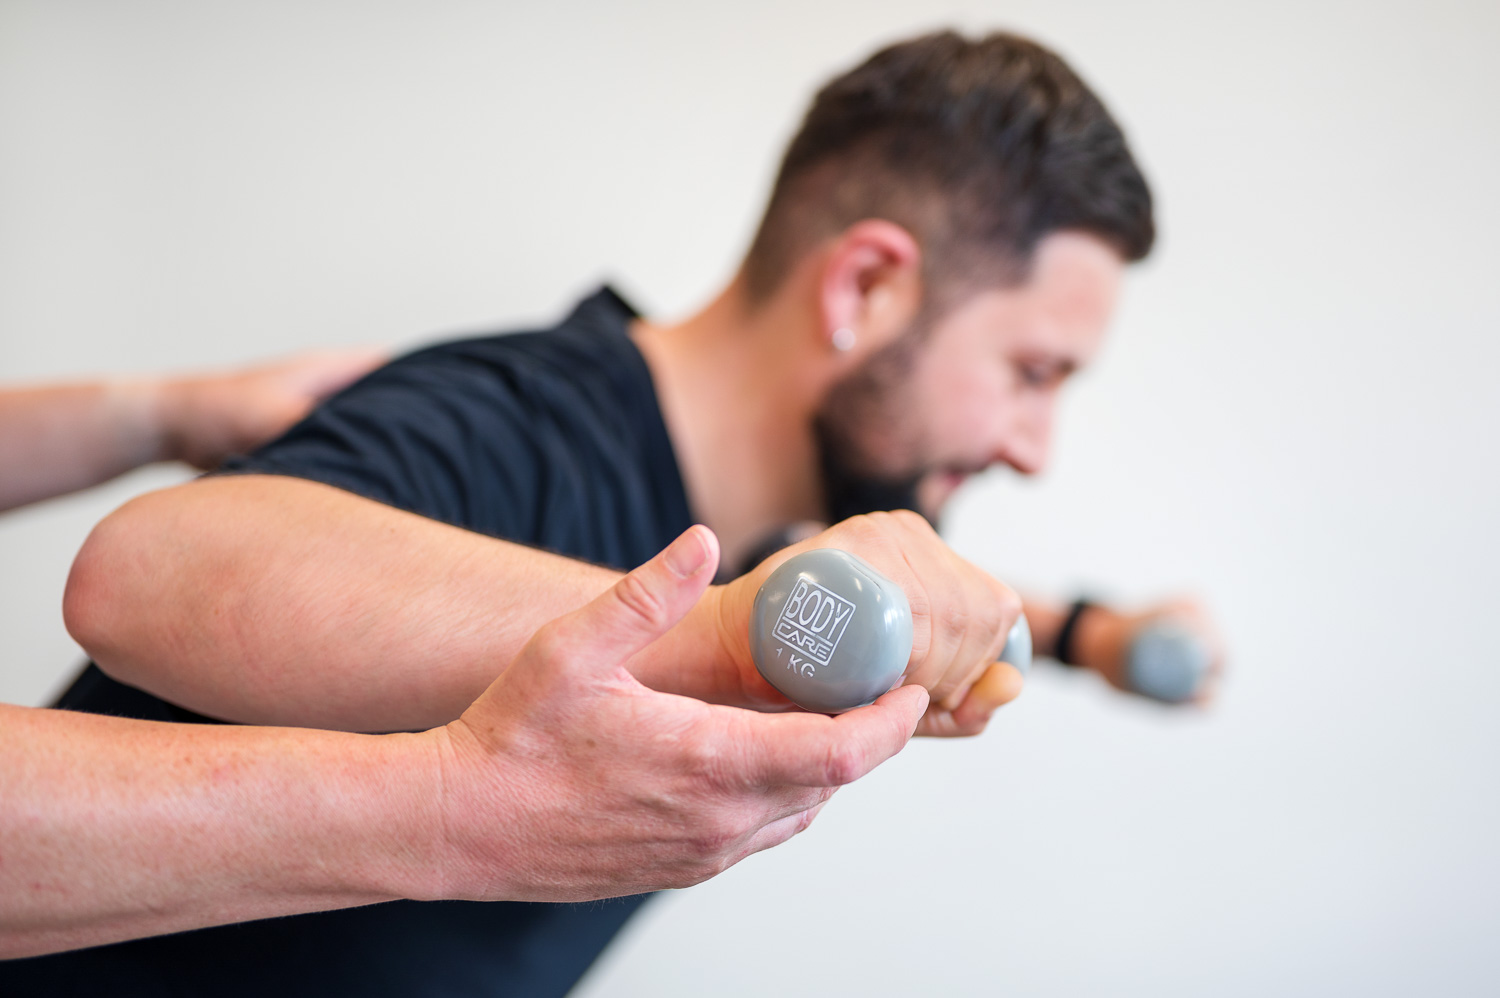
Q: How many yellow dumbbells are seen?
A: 0